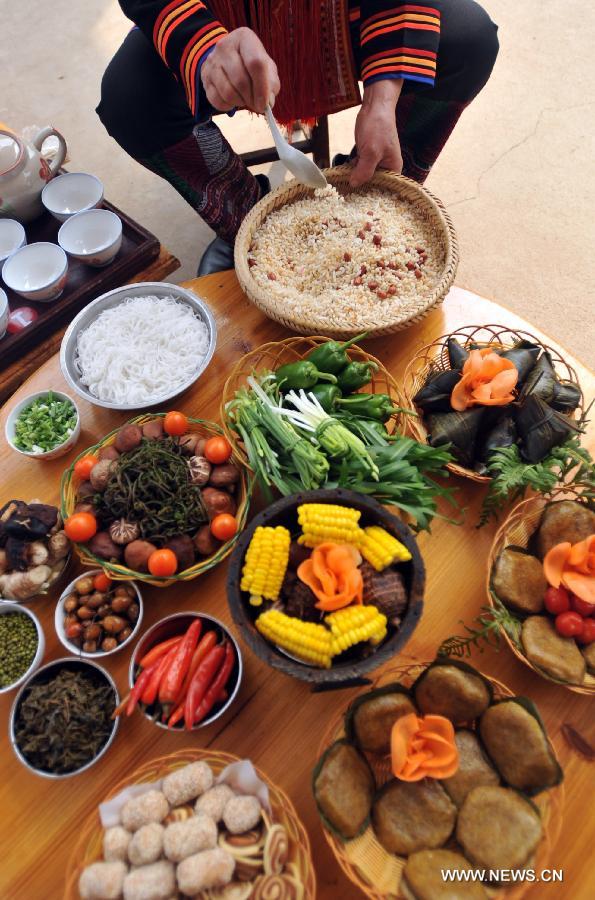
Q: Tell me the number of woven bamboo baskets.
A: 7